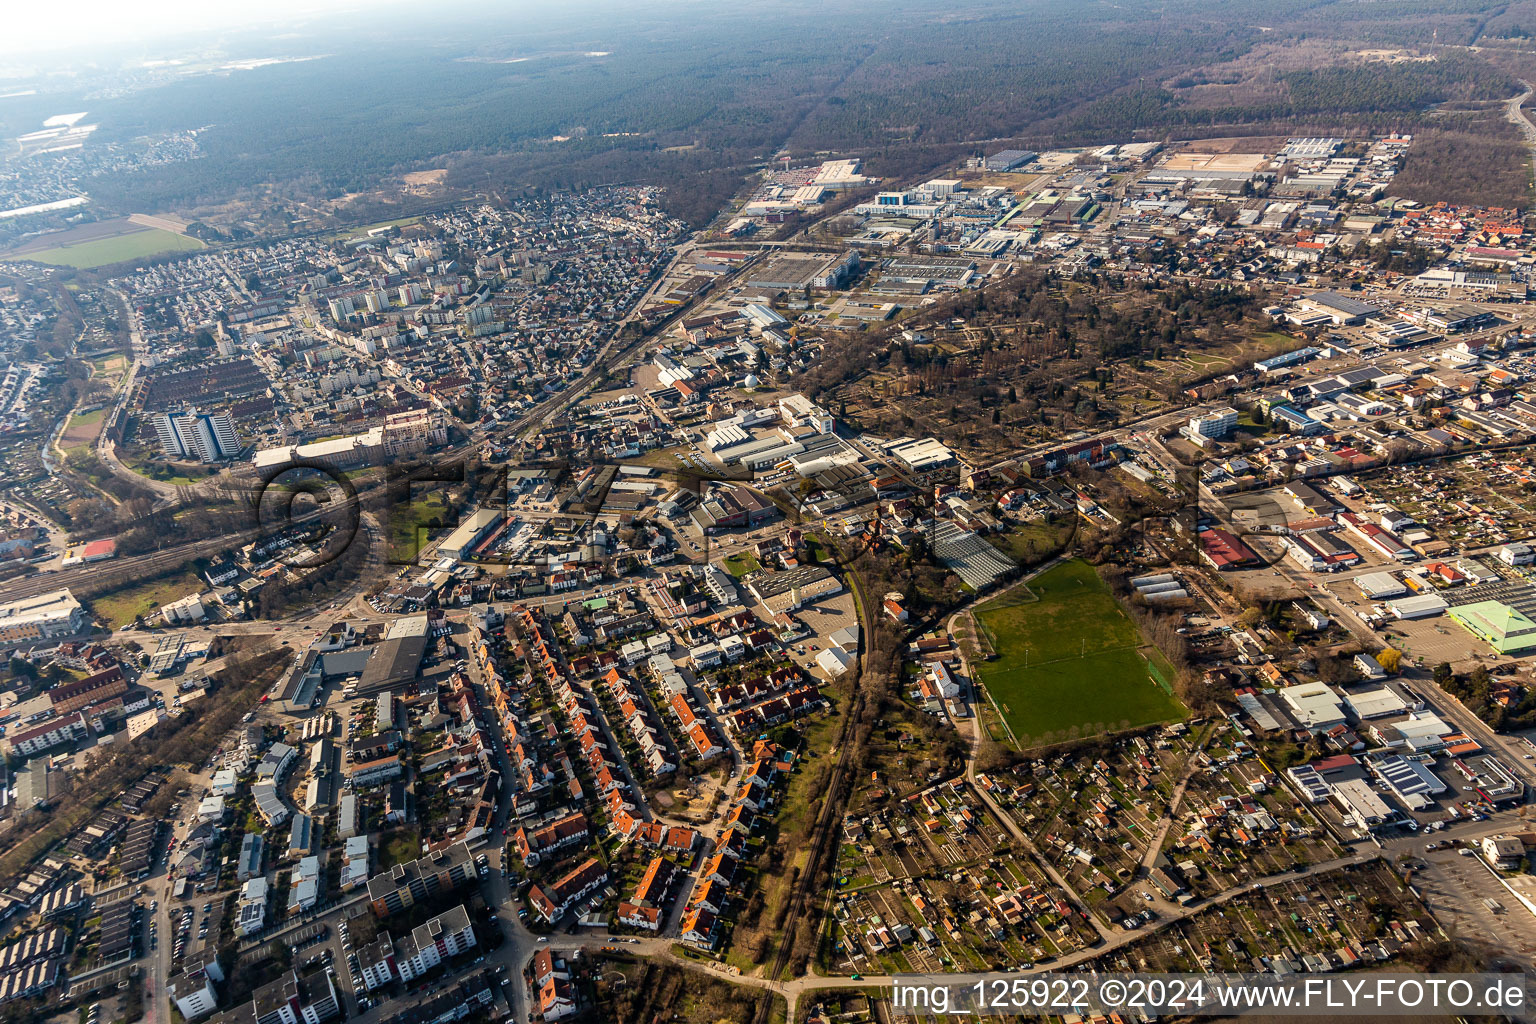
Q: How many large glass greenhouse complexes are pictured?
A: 1